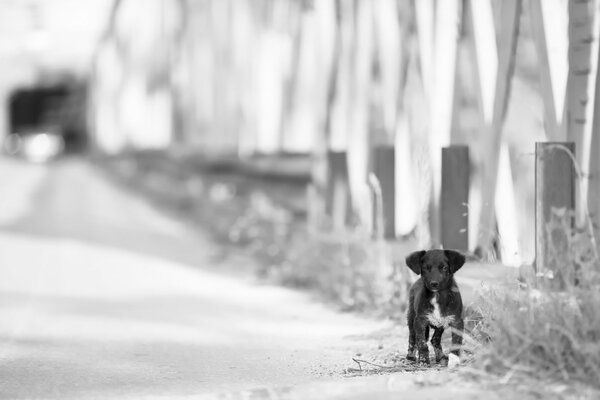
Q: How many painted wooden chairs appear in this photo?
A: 0